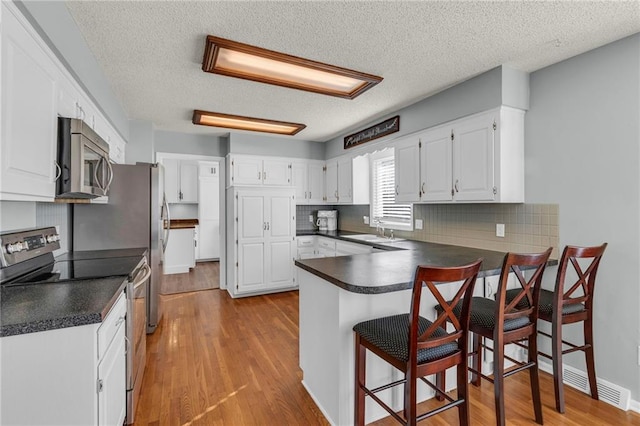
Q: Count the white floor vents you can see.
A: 1